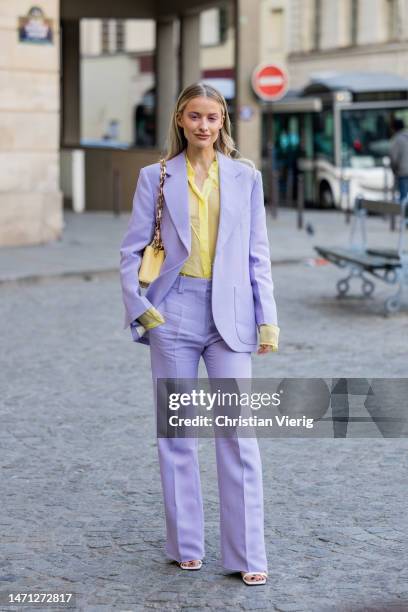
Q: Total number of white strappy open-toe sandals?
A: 2